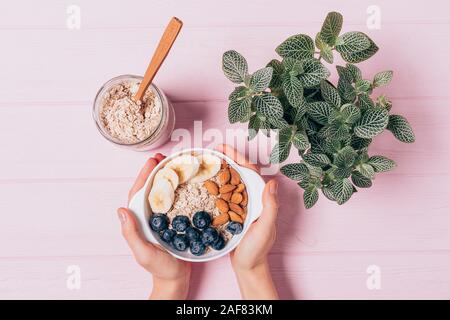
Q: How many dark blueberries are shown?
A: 10